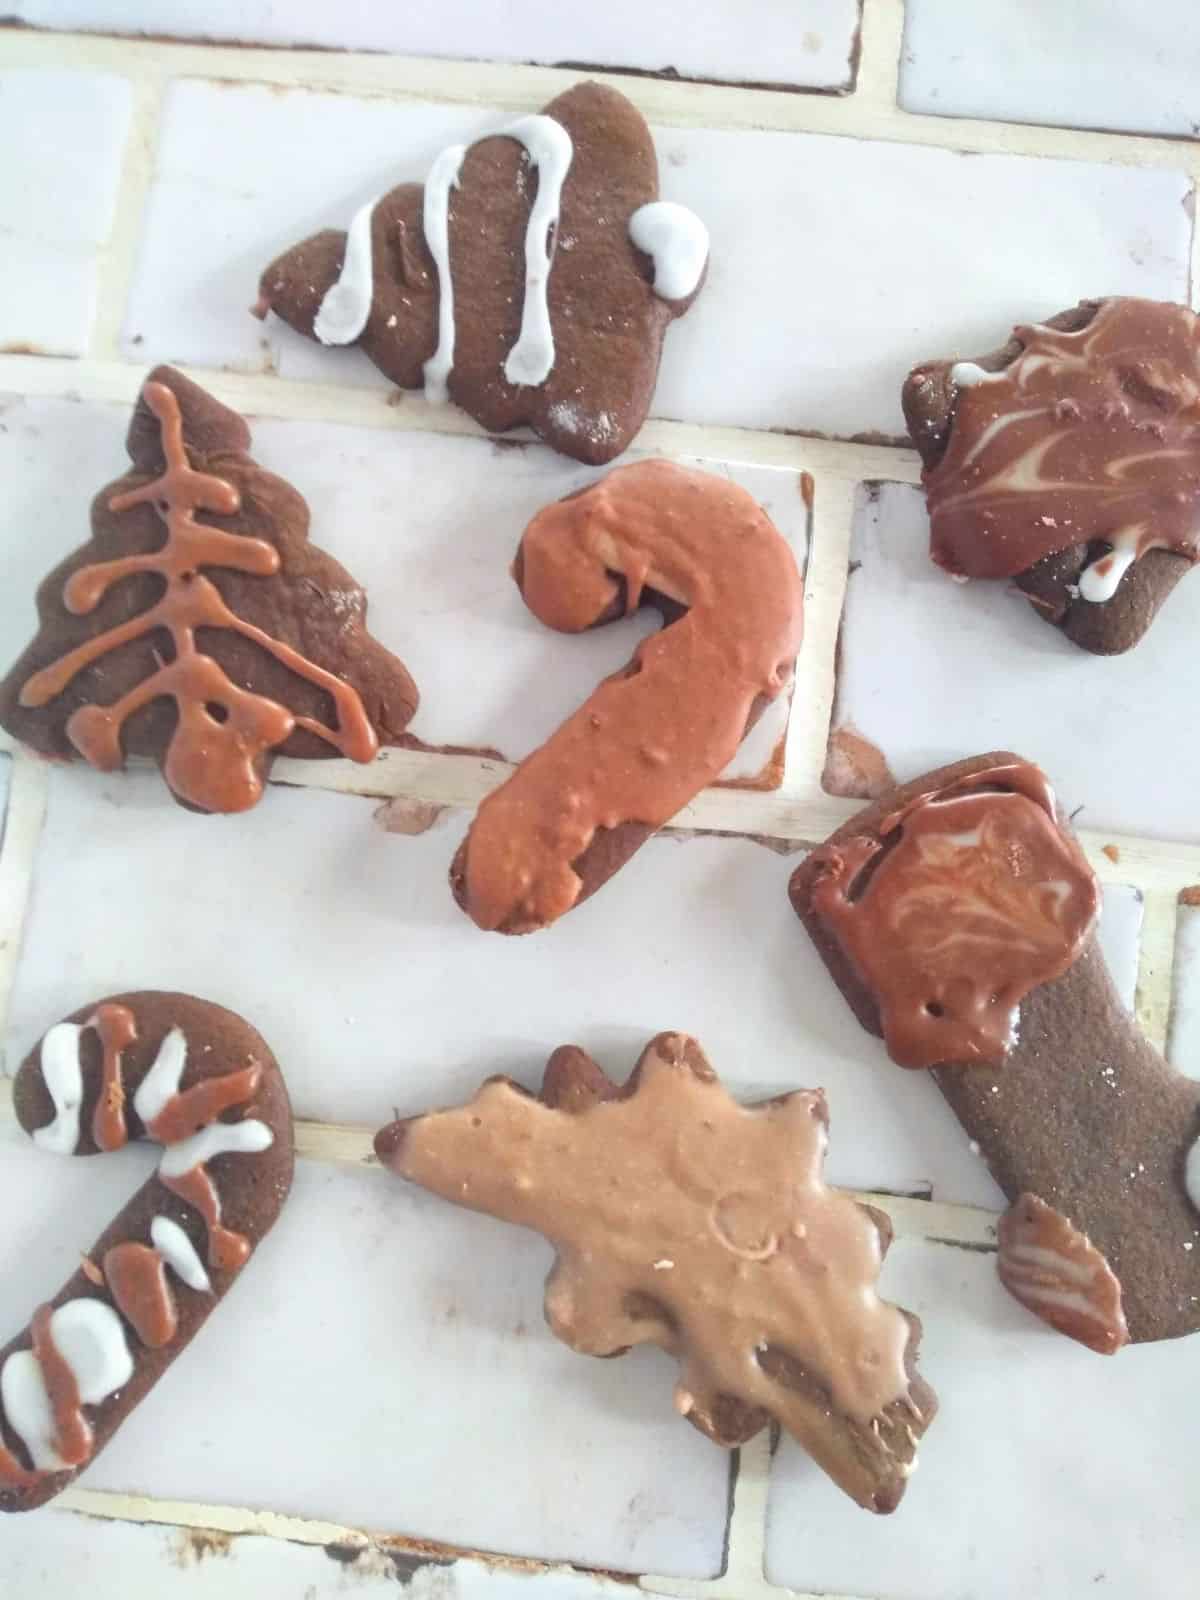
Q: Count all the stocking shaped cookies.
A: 1